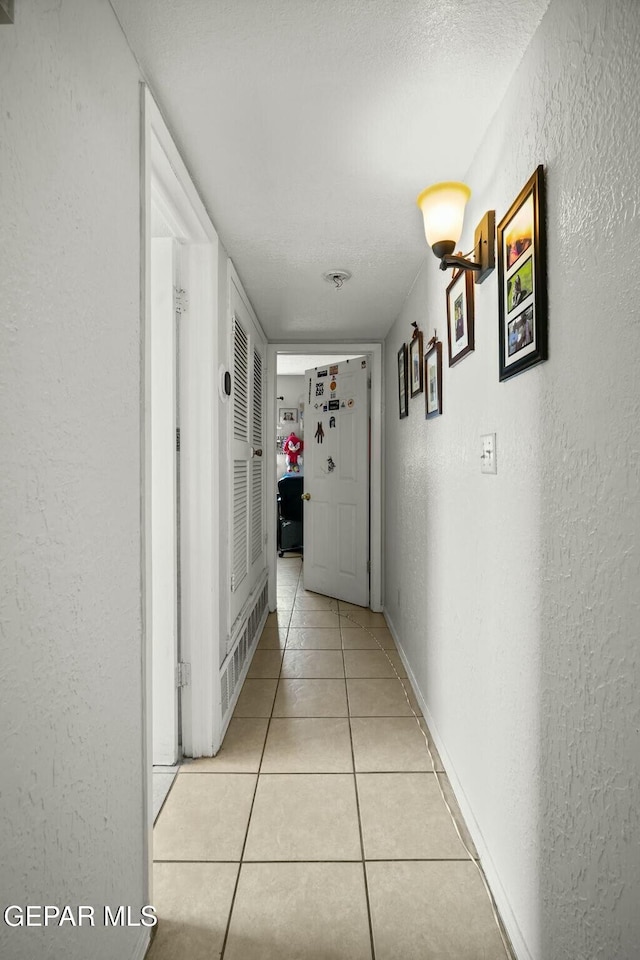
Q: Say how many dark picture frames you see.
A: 5